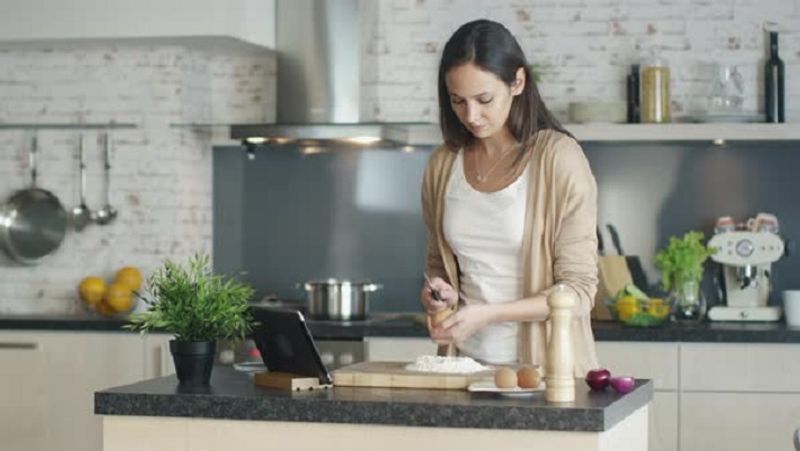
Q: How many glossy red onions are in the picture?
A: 2